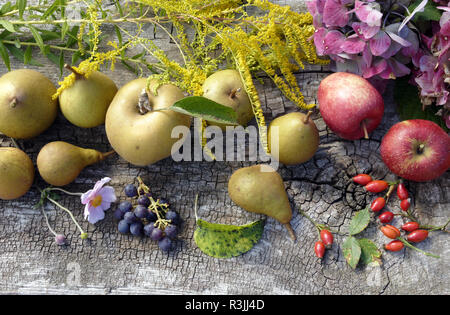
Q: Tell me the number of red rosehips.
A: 12